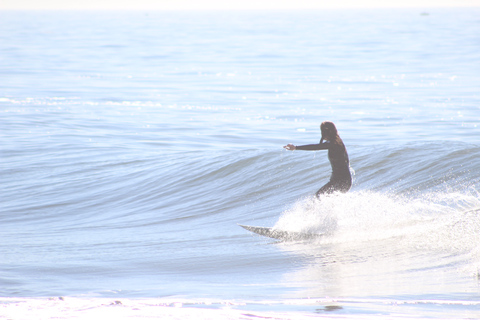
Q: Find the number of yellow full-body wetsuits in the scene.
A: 0